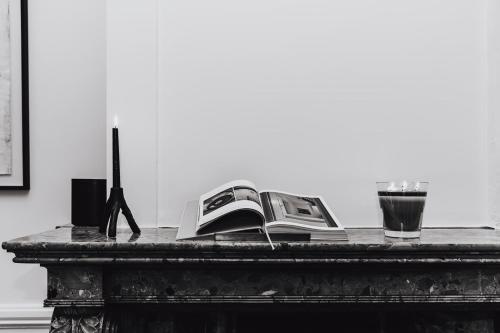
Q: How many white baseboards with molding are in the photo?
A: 1